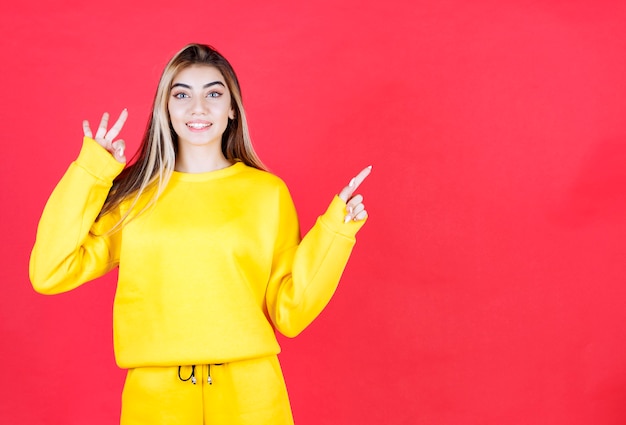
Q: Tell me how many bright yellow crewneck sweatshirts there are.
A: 1